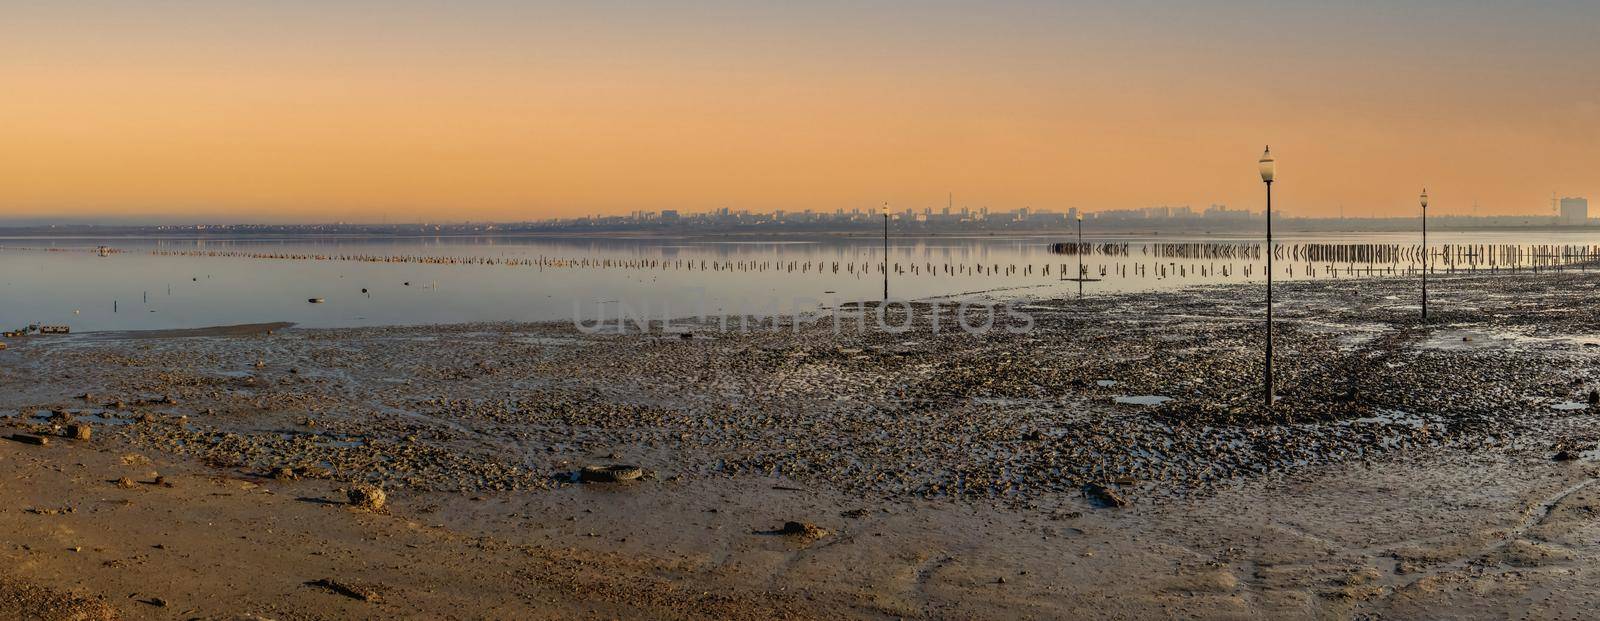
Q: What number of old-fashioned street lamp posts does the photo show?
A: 4